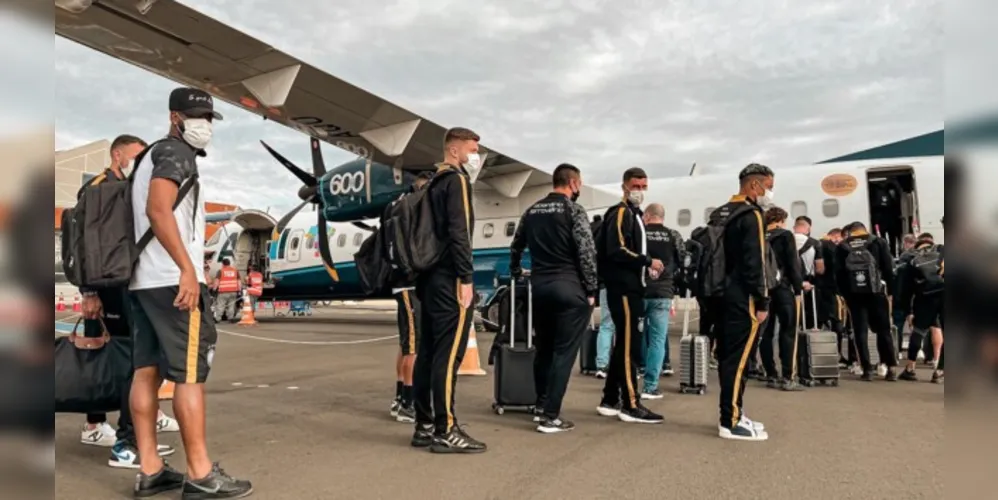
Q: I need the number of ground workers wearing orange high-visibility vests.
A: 2